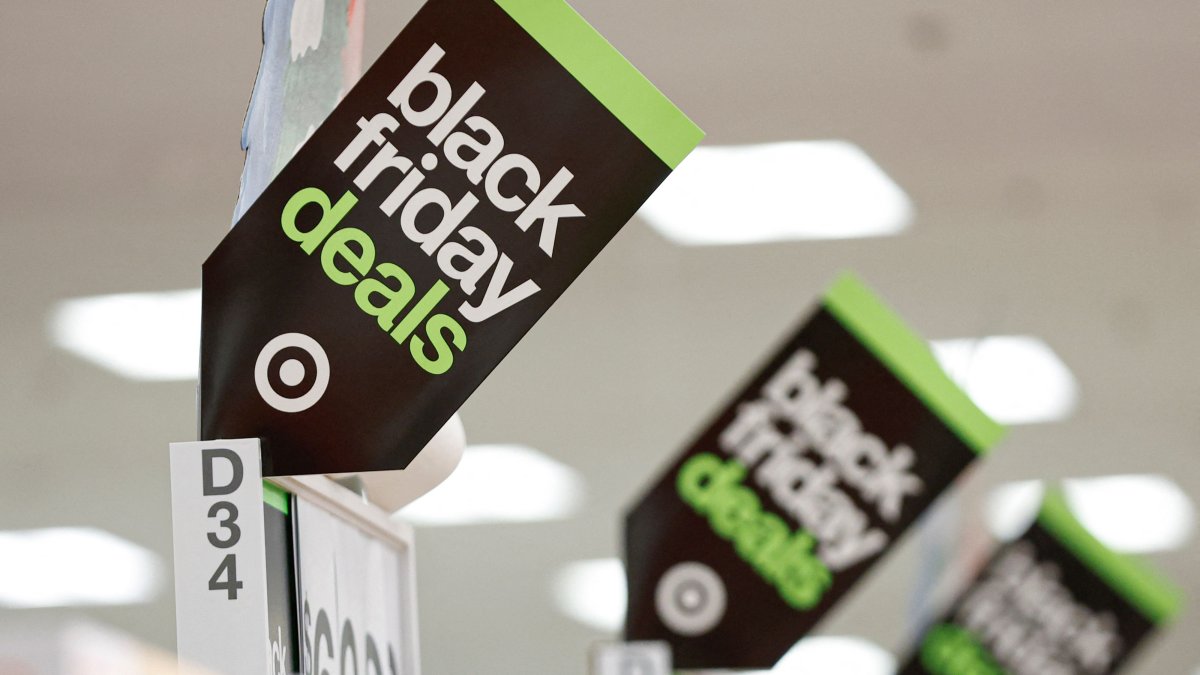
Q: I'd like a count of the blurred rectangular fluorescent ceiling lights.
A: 8